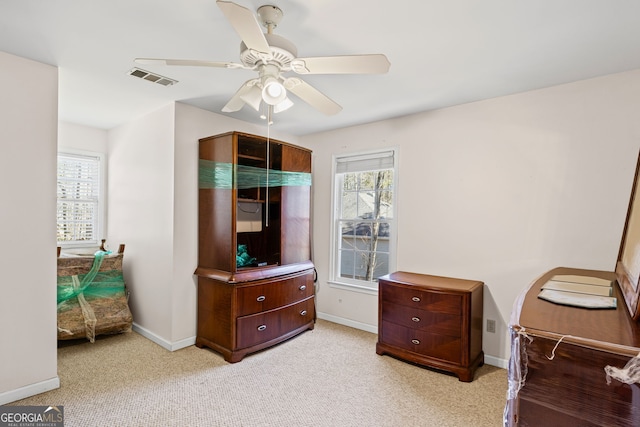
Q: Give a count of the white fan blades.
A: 5